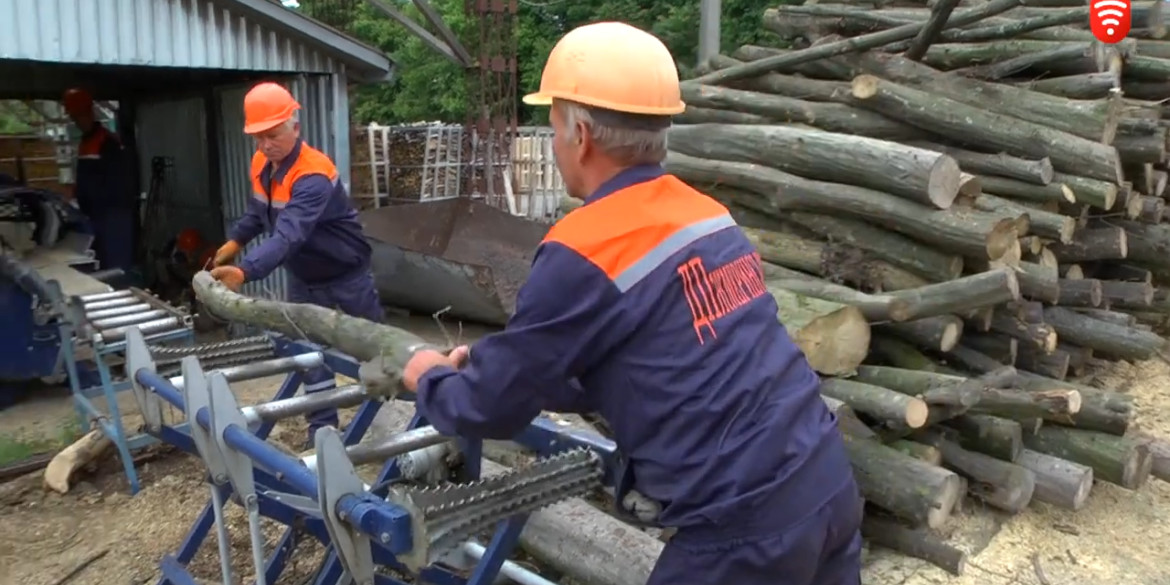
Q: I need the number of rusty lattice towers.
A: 1